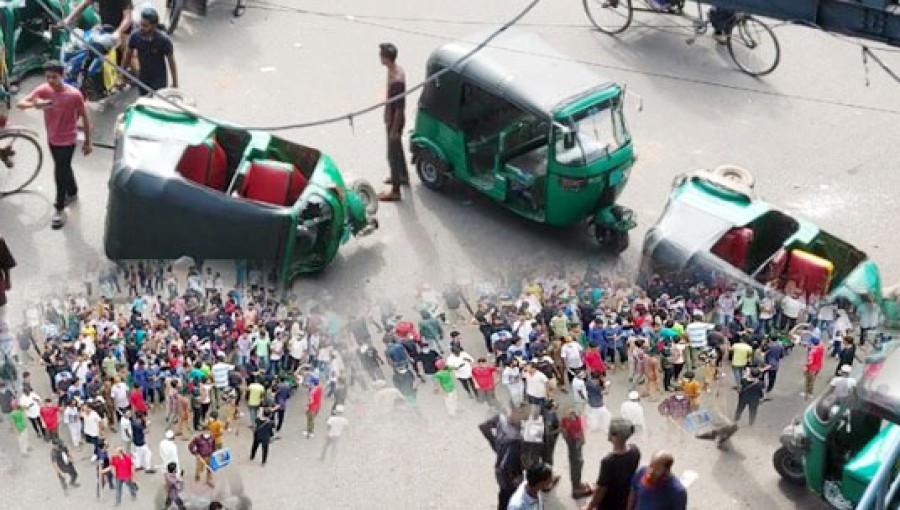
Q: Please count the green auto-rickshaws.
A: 5